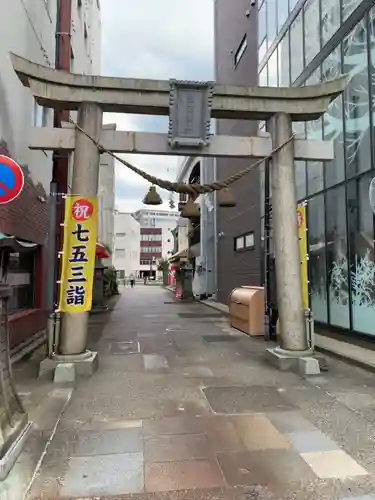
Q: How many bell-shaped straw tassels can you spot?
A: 3